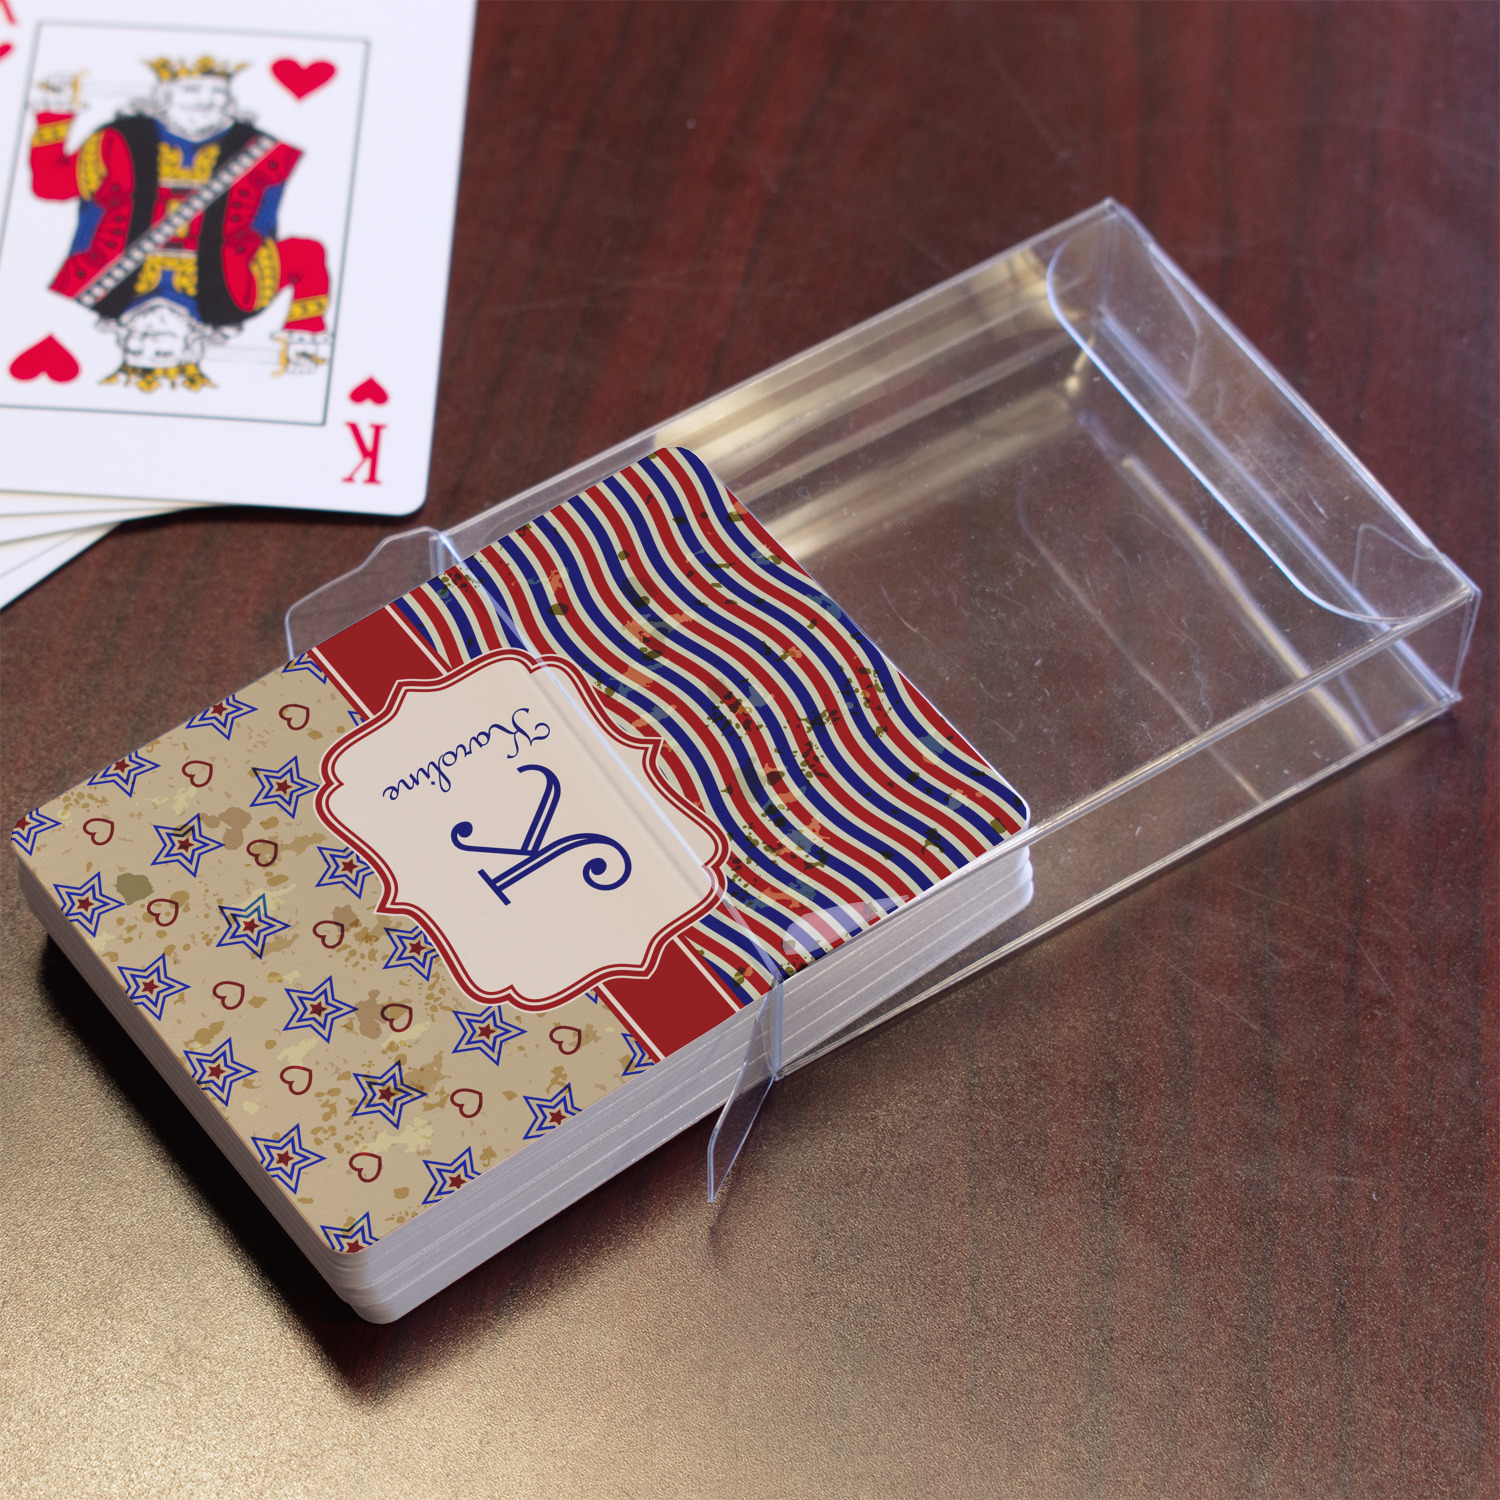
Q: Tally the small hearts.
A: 12